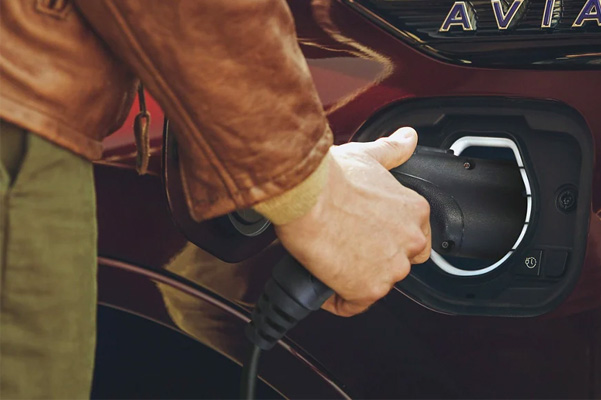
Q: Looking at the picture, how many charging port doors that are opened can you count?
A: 1